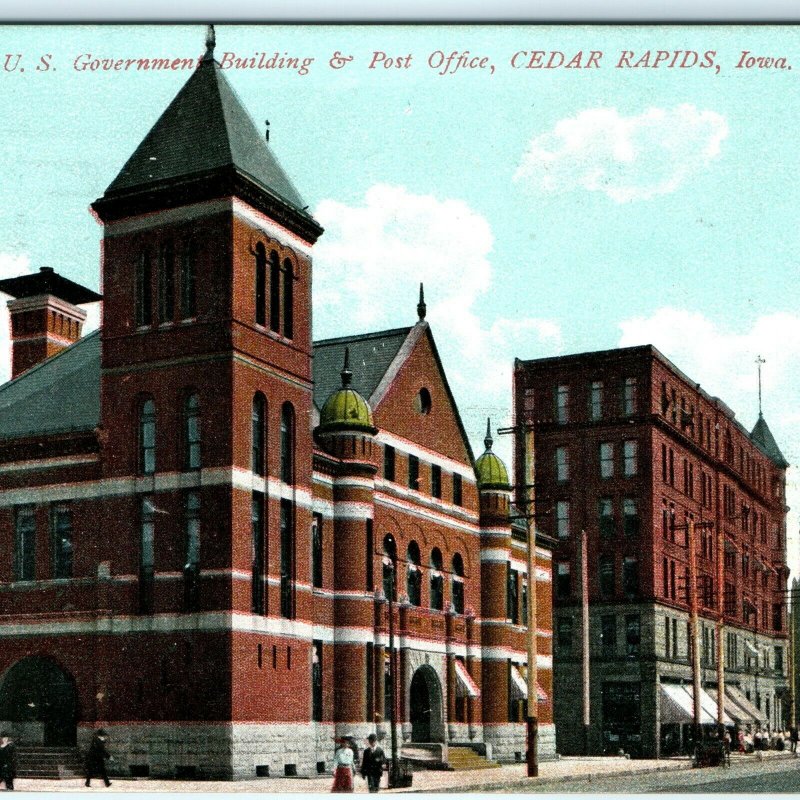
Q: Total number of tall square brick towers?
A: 1